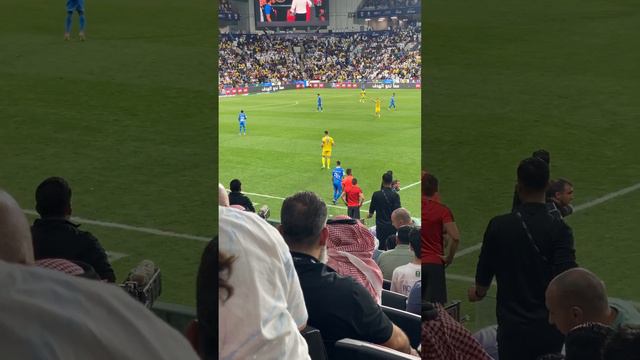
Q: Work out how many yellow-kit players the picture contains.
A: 3